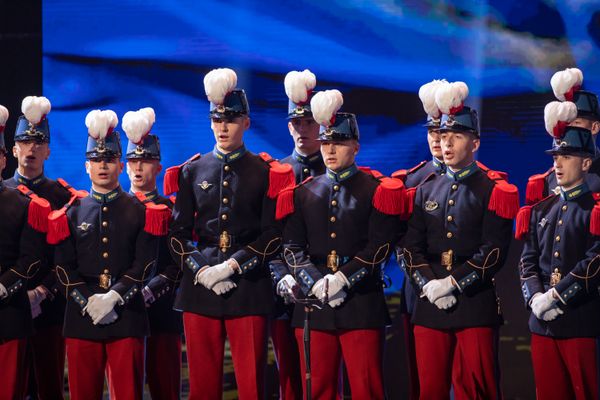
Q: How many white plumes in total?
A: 11